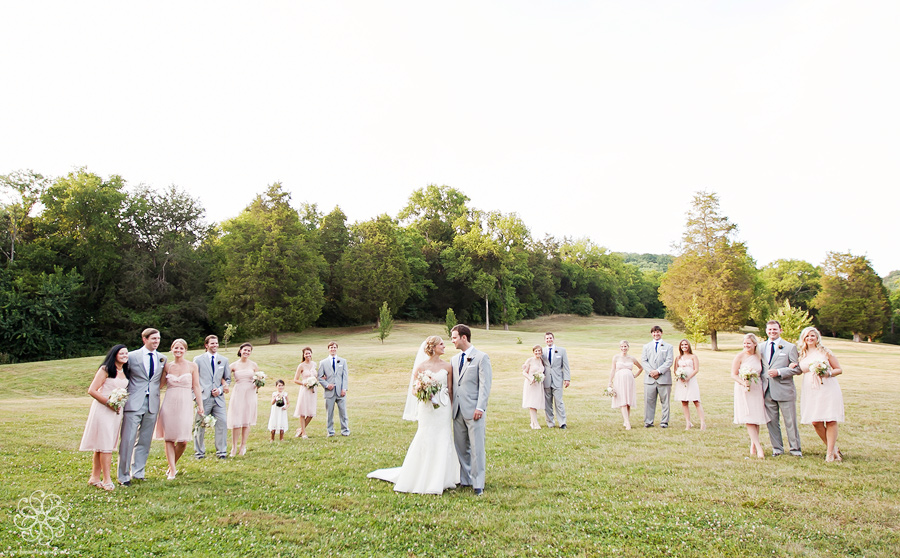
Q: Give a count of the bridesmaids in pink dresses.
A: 9